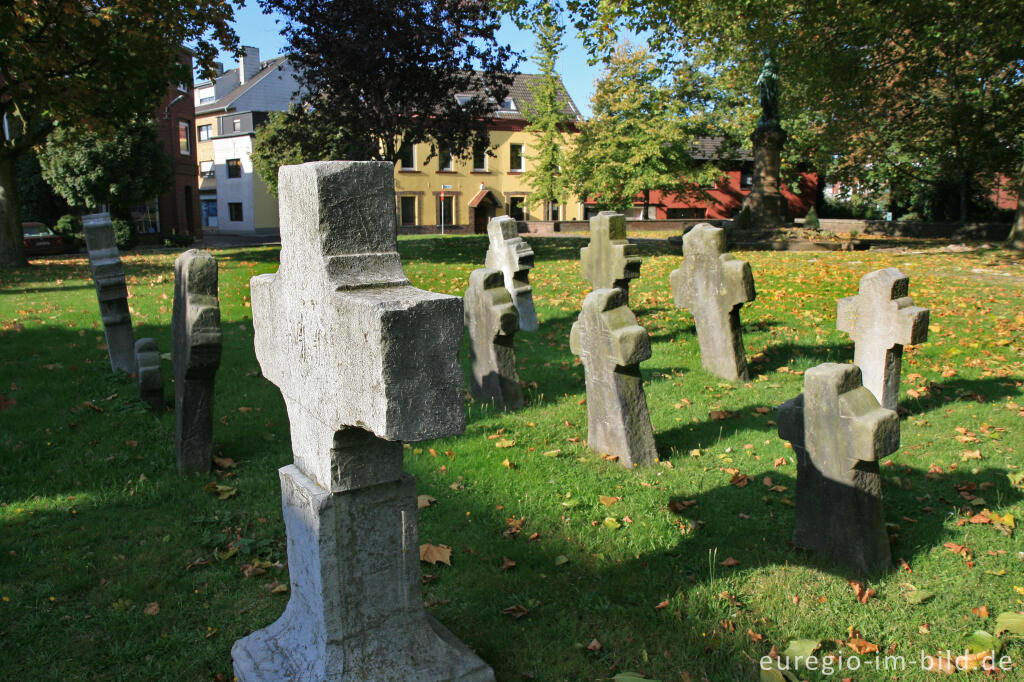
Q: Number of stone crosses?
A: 11